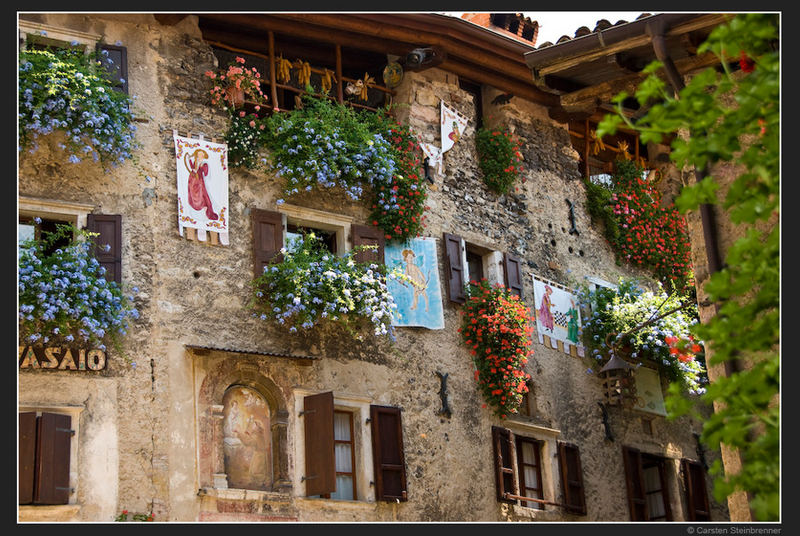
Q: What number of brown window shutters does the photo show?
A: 14